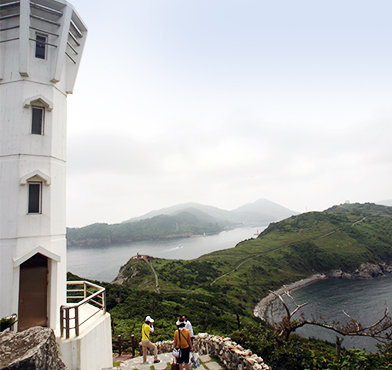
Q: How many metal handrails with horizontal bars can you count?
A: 1